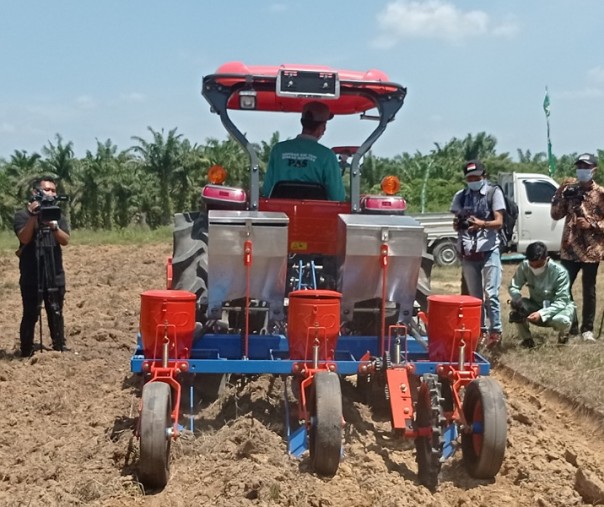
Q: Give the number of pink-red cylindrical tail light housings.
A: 2